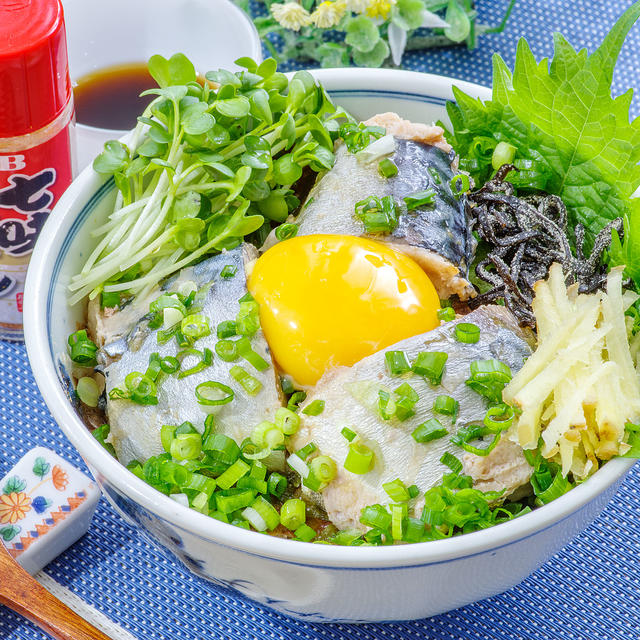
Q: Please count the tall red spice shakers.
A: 1